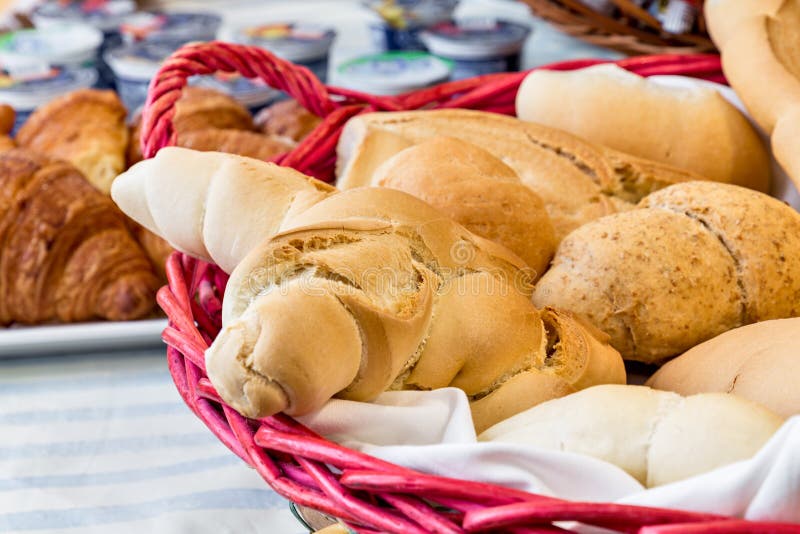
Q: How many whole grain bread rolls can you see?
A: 1